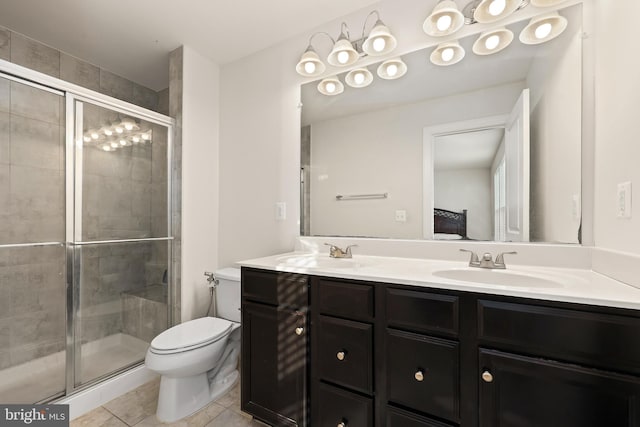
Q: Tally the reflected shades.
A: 6